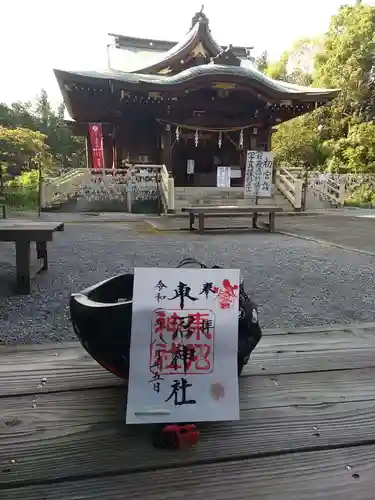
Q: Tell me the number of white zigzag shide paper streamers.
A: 4